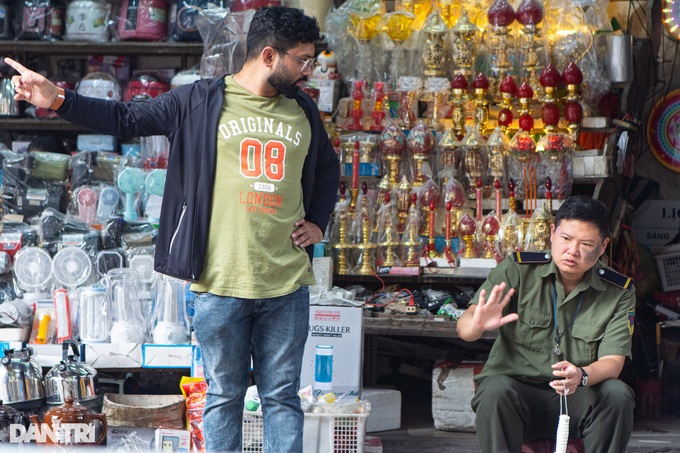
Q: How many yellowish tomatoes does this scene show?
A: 0